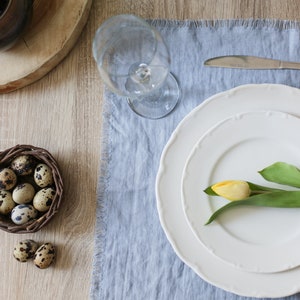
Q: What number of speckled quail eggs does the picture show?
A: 9